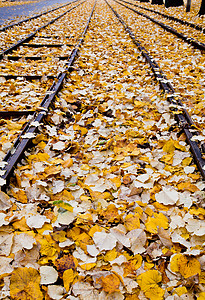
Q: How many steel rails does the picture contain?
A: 6